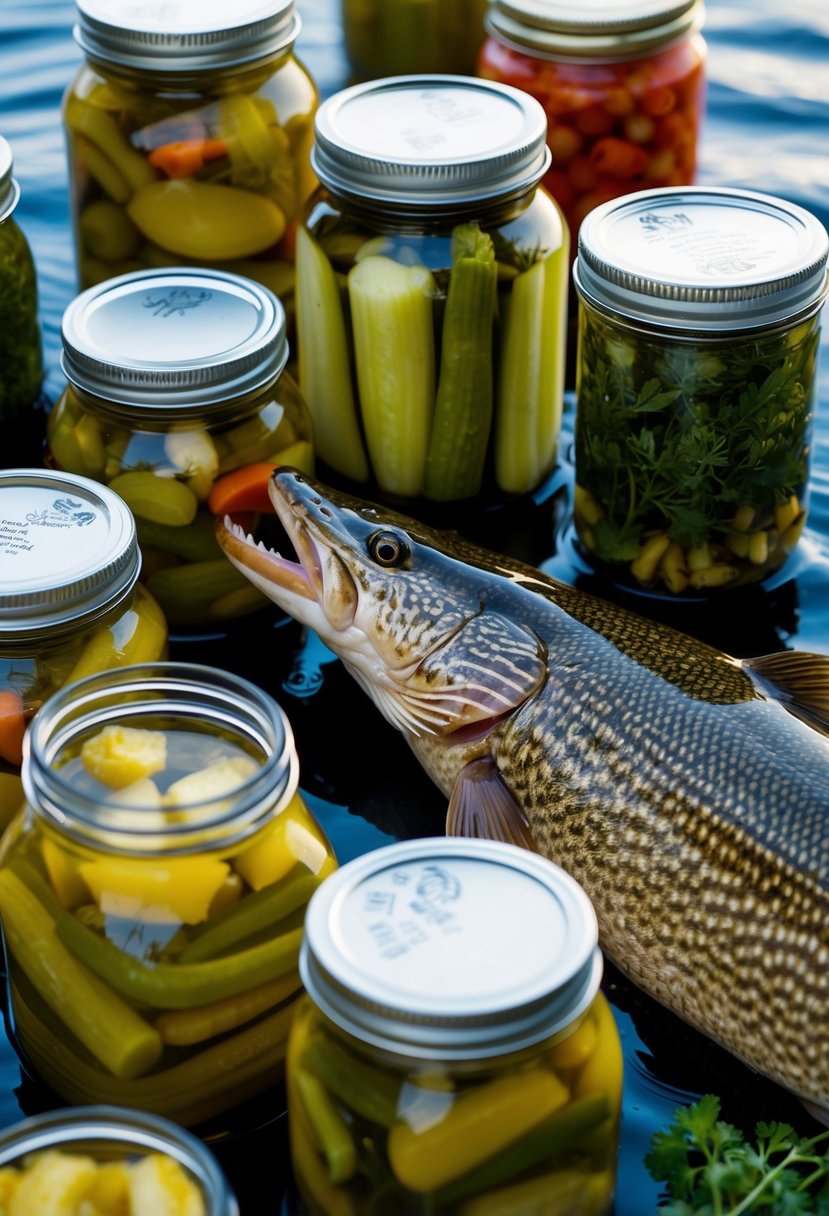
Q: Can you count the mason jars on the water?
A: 11